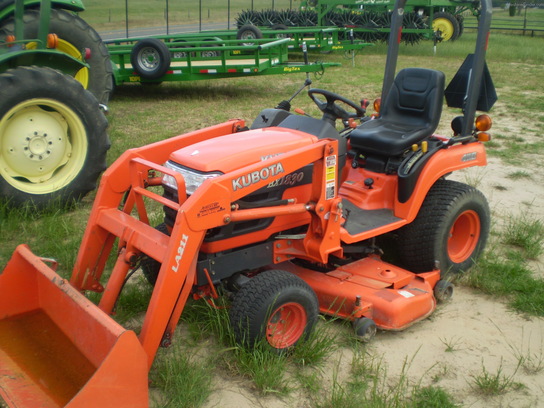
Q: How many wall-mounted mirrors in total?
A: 0